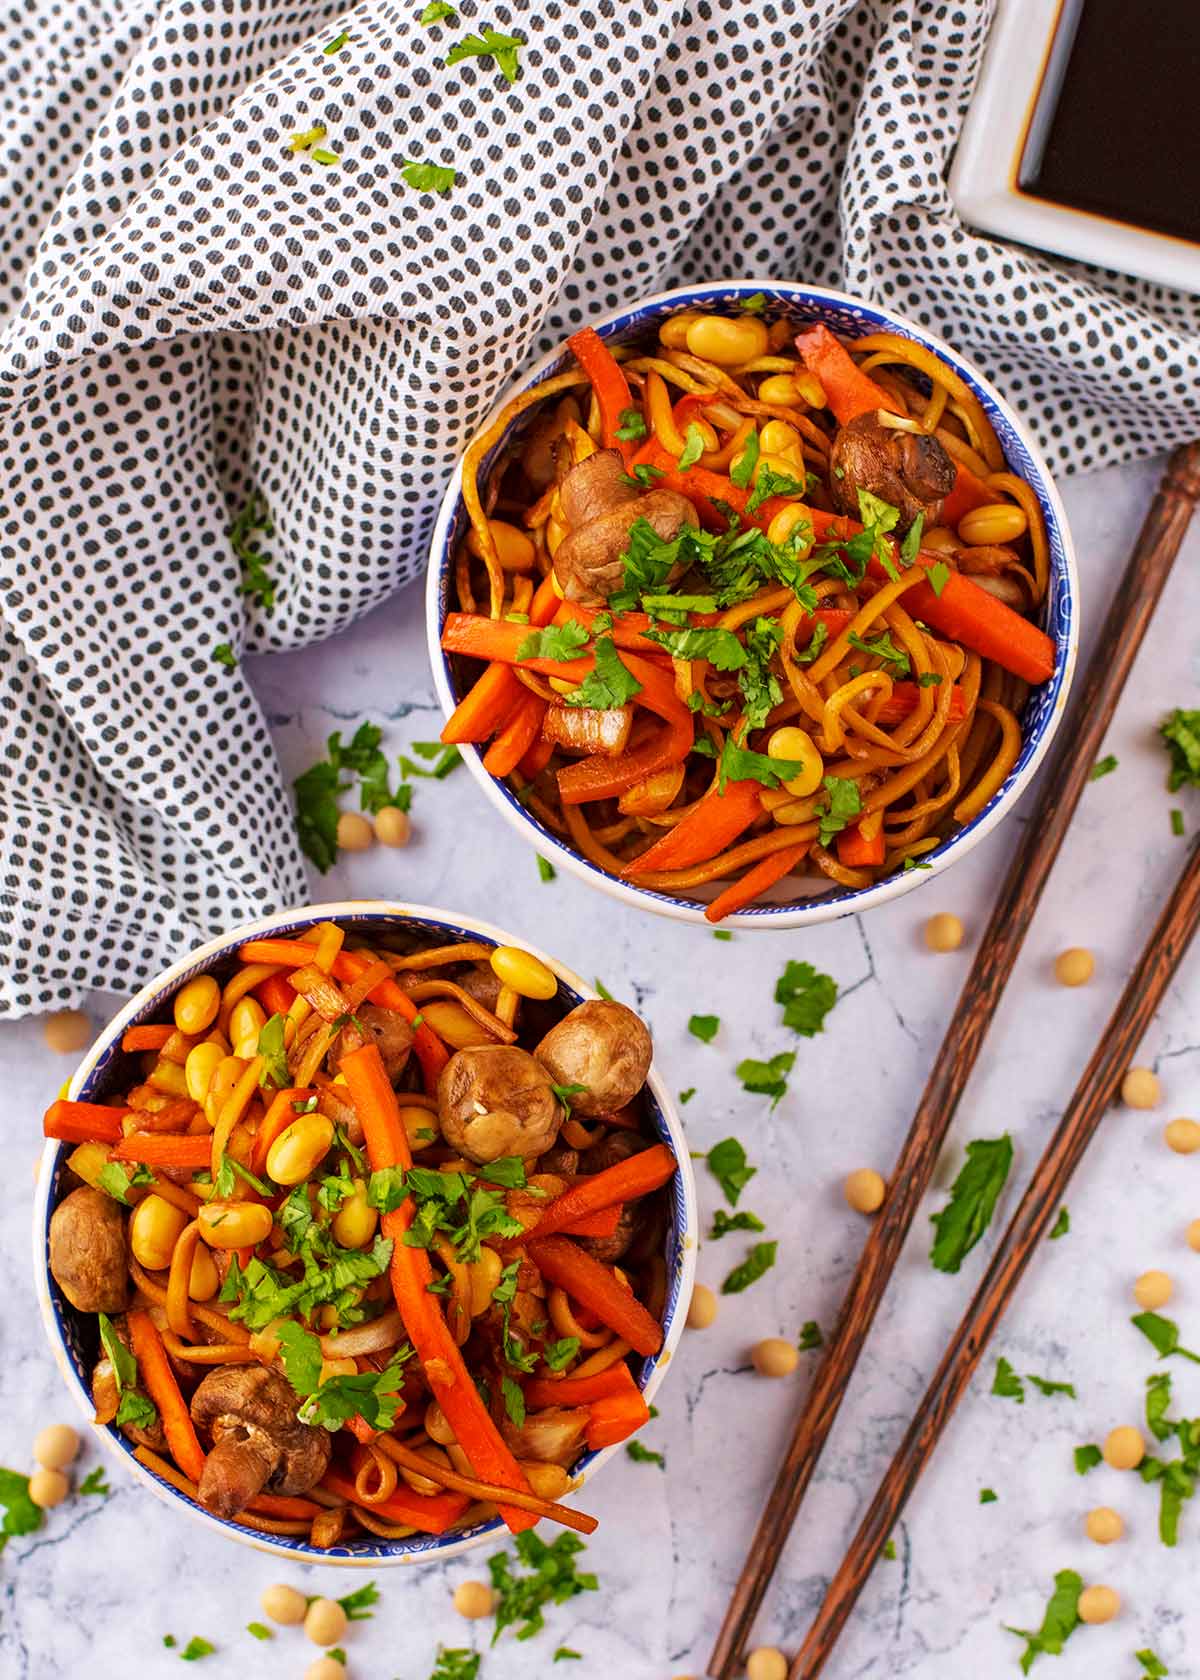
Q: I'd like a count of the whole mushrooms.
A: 6